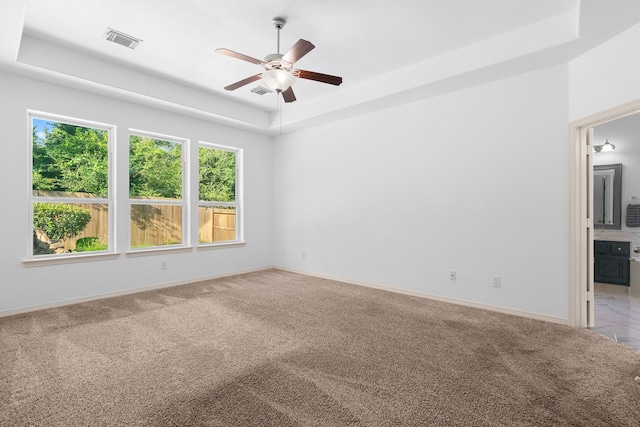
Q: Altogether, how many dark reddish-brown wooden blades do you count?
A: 5